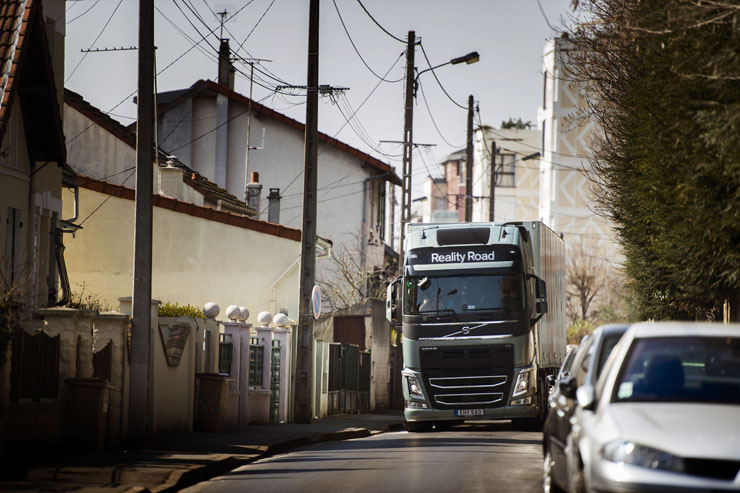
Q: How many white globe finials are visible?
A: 5